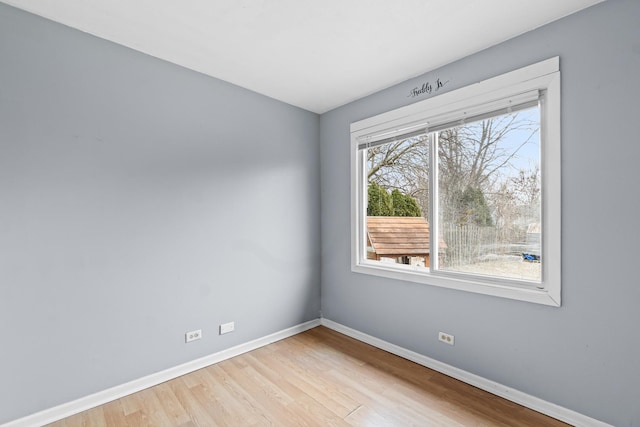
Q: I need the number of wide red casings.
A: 0